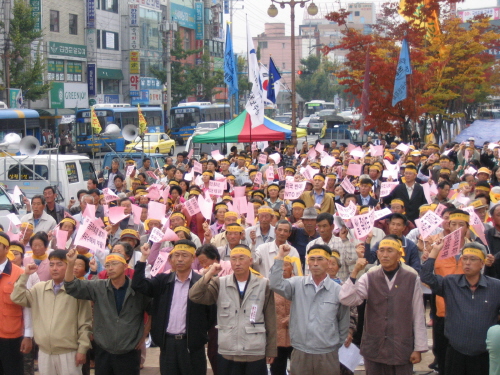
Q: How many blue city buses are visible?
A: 3